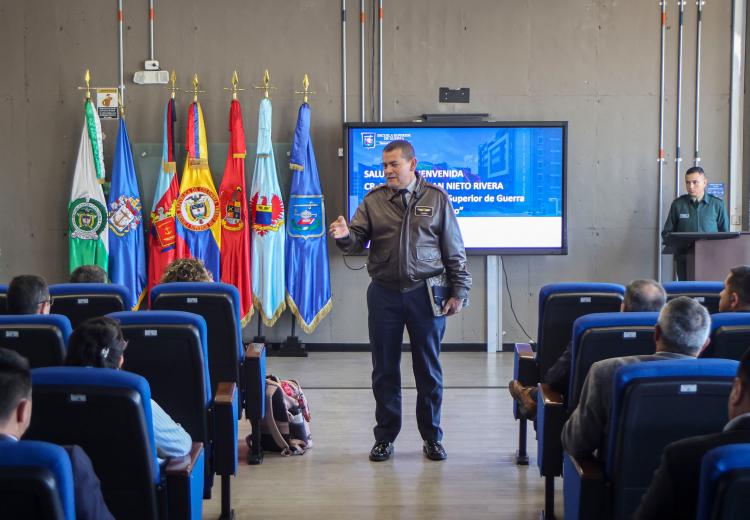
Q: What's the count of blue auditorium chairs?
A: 13